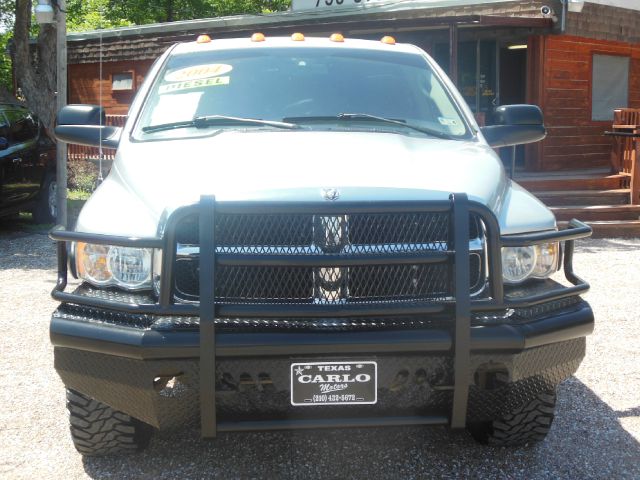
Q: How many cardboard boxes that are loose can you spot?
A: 0